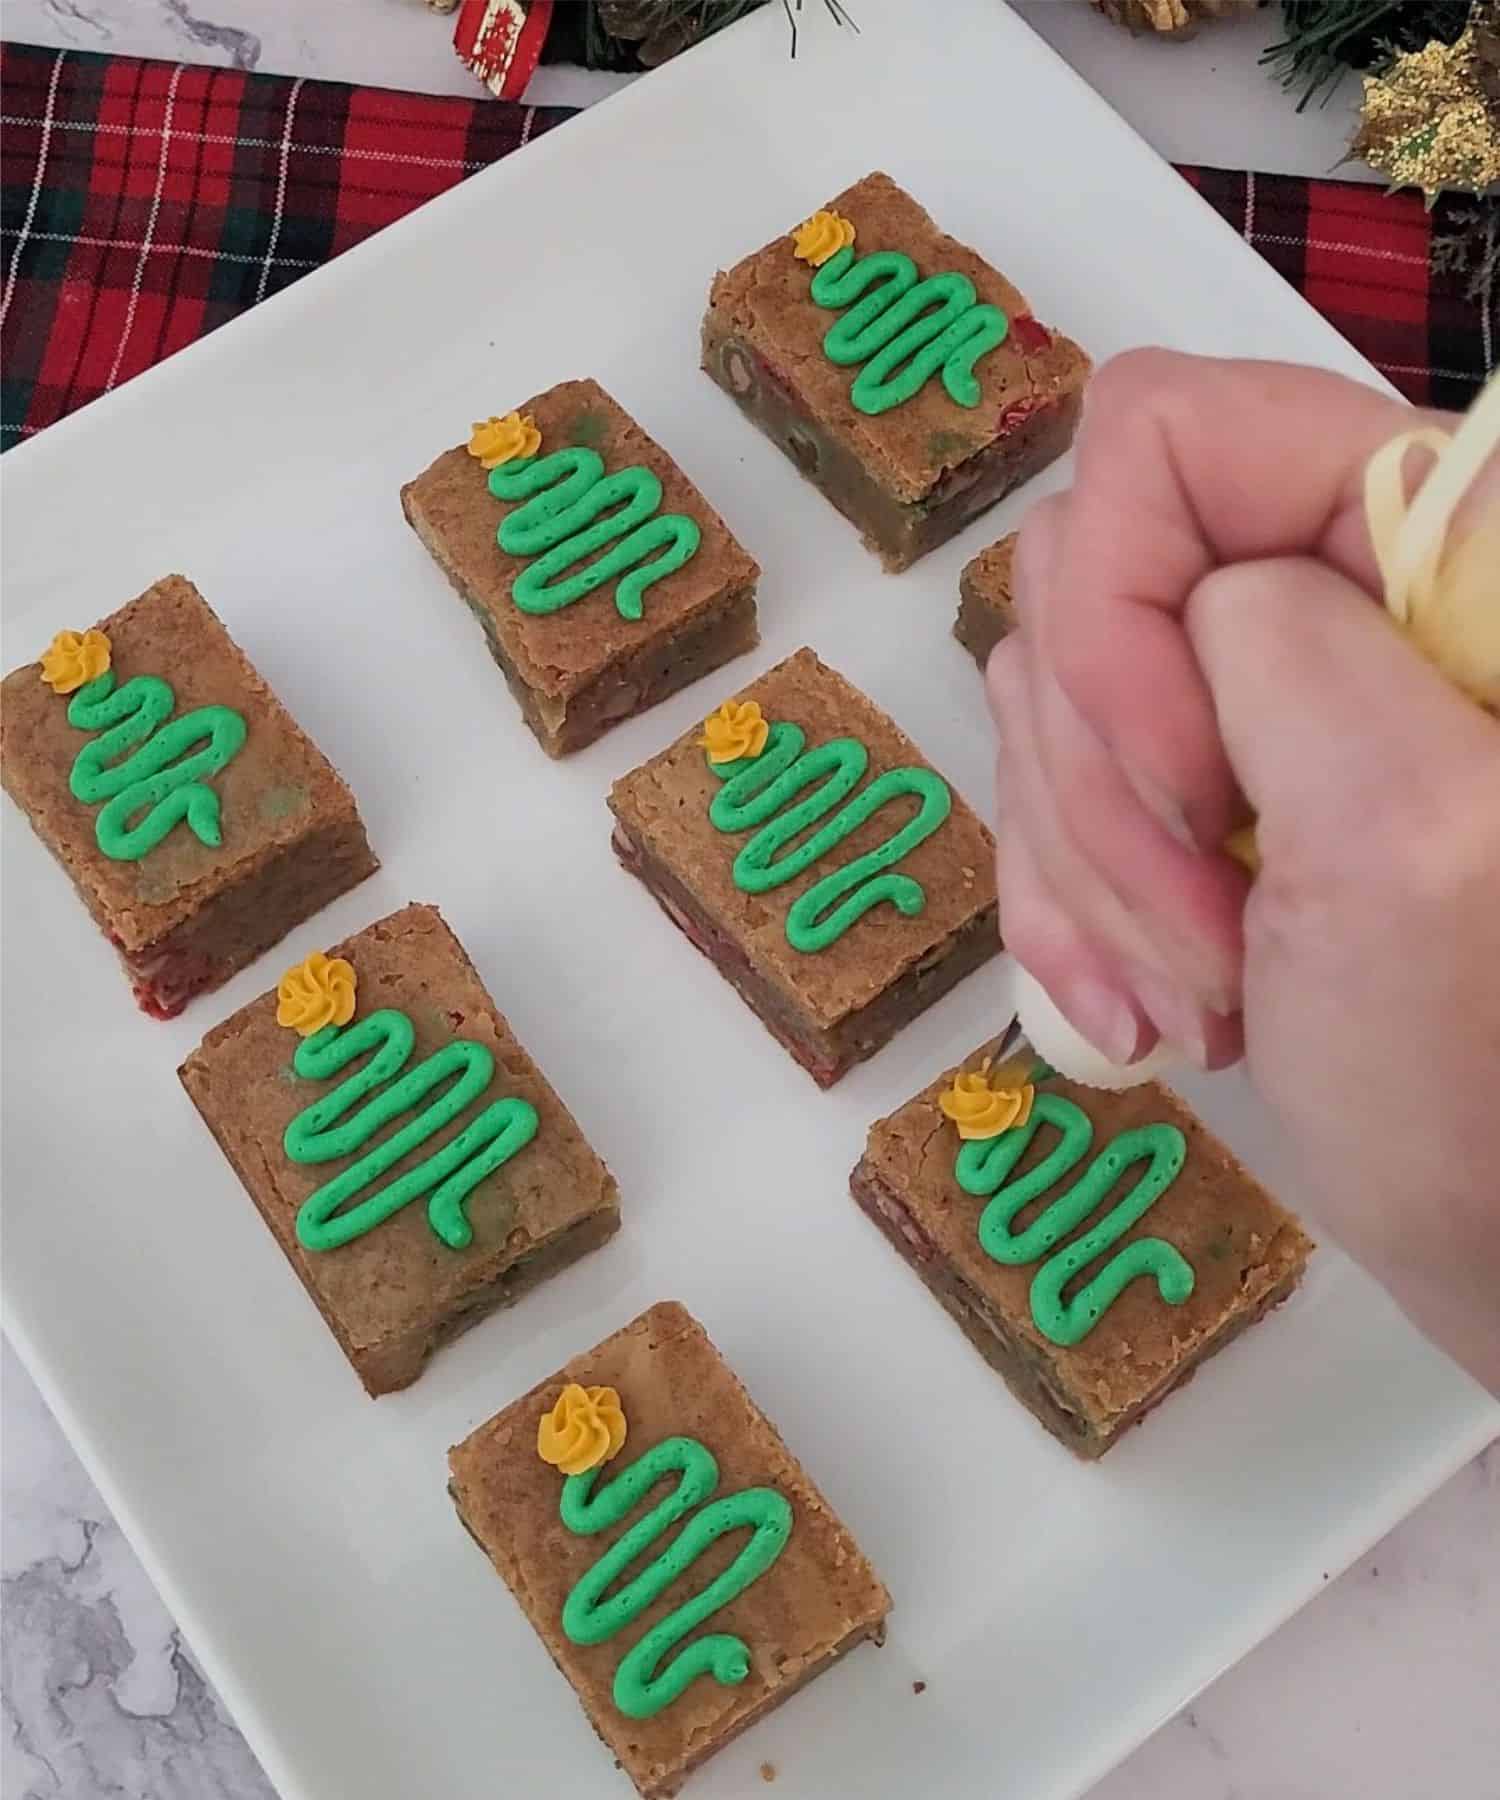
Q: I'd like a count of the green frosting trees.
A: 7